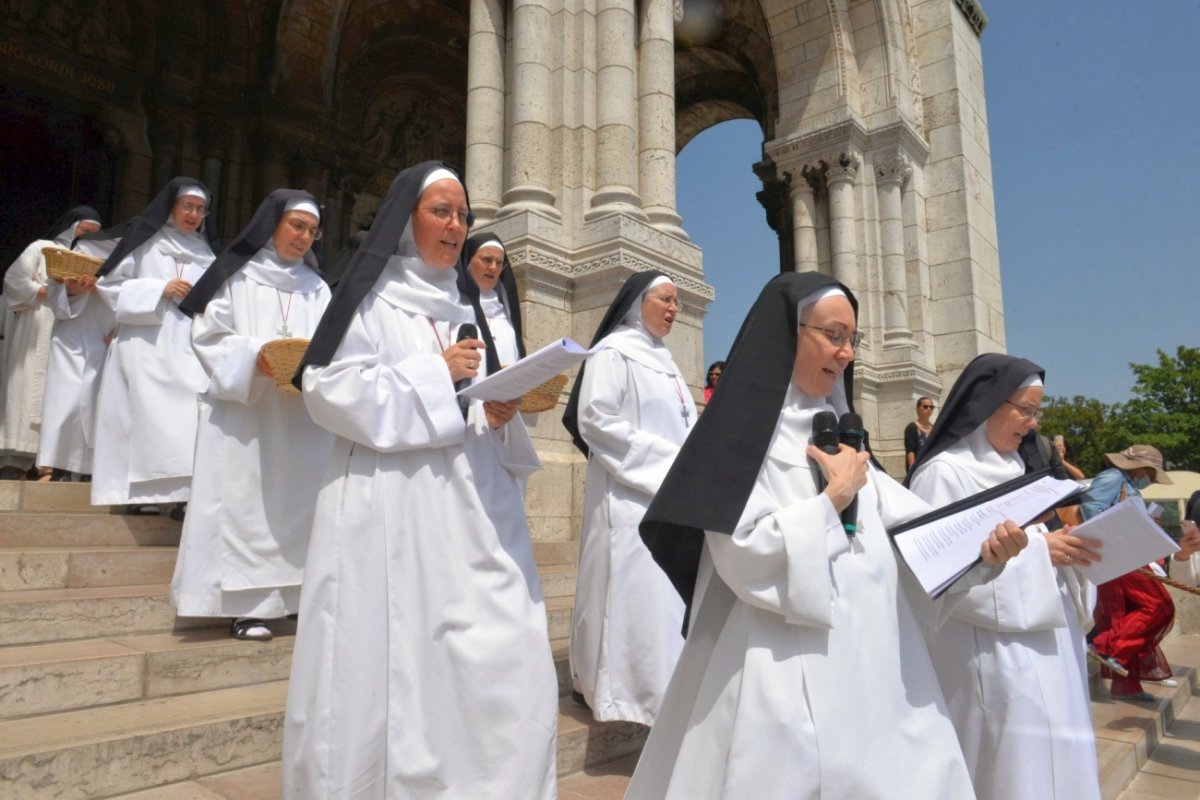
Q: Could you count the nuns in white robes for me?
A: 9